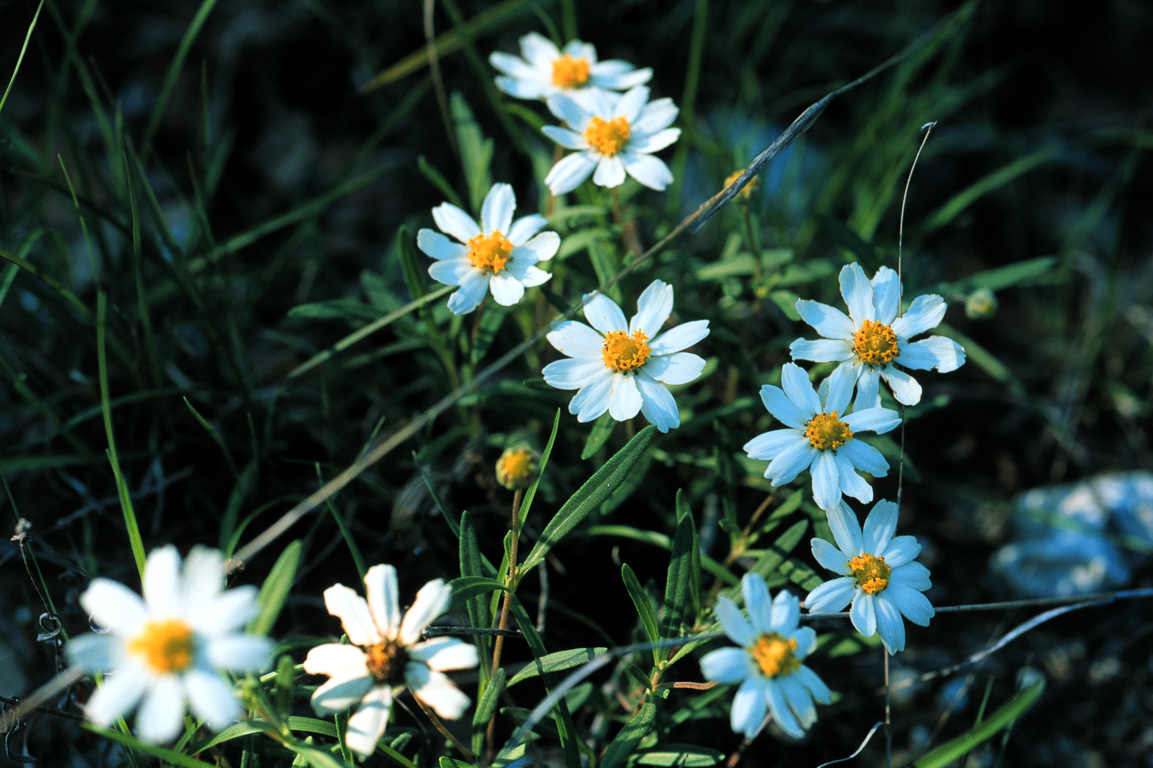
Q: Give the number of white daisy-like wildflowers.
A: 10